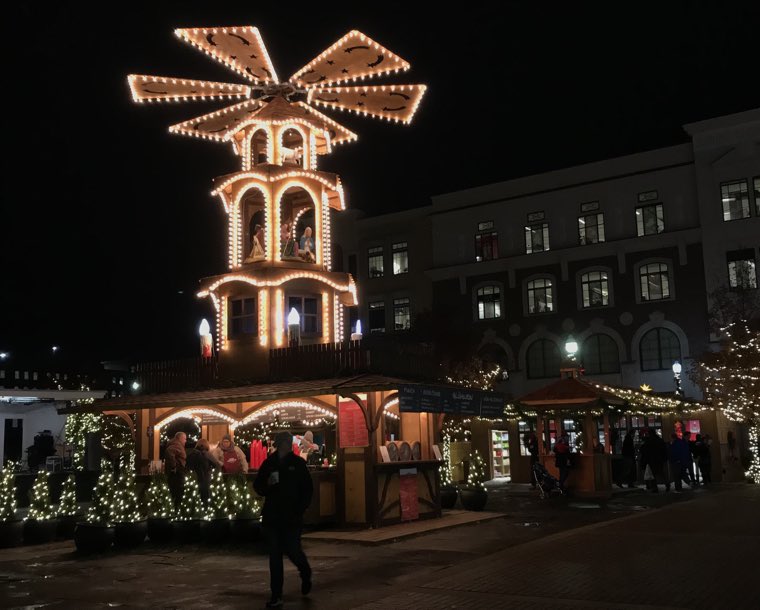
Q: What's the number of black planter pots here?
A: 11